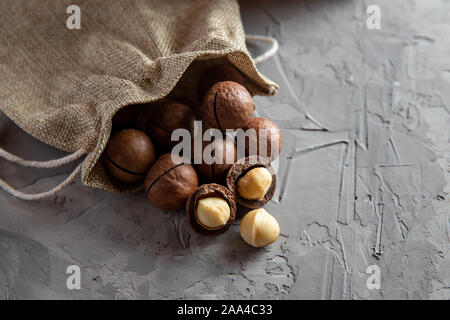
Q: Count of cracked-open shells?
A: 2